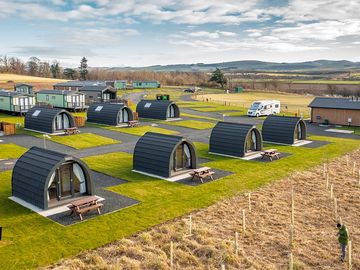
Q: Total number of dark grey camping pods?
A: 7